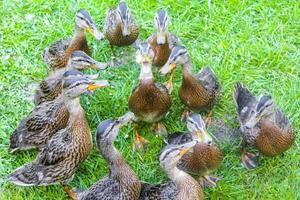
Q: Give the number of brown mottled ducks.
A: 12